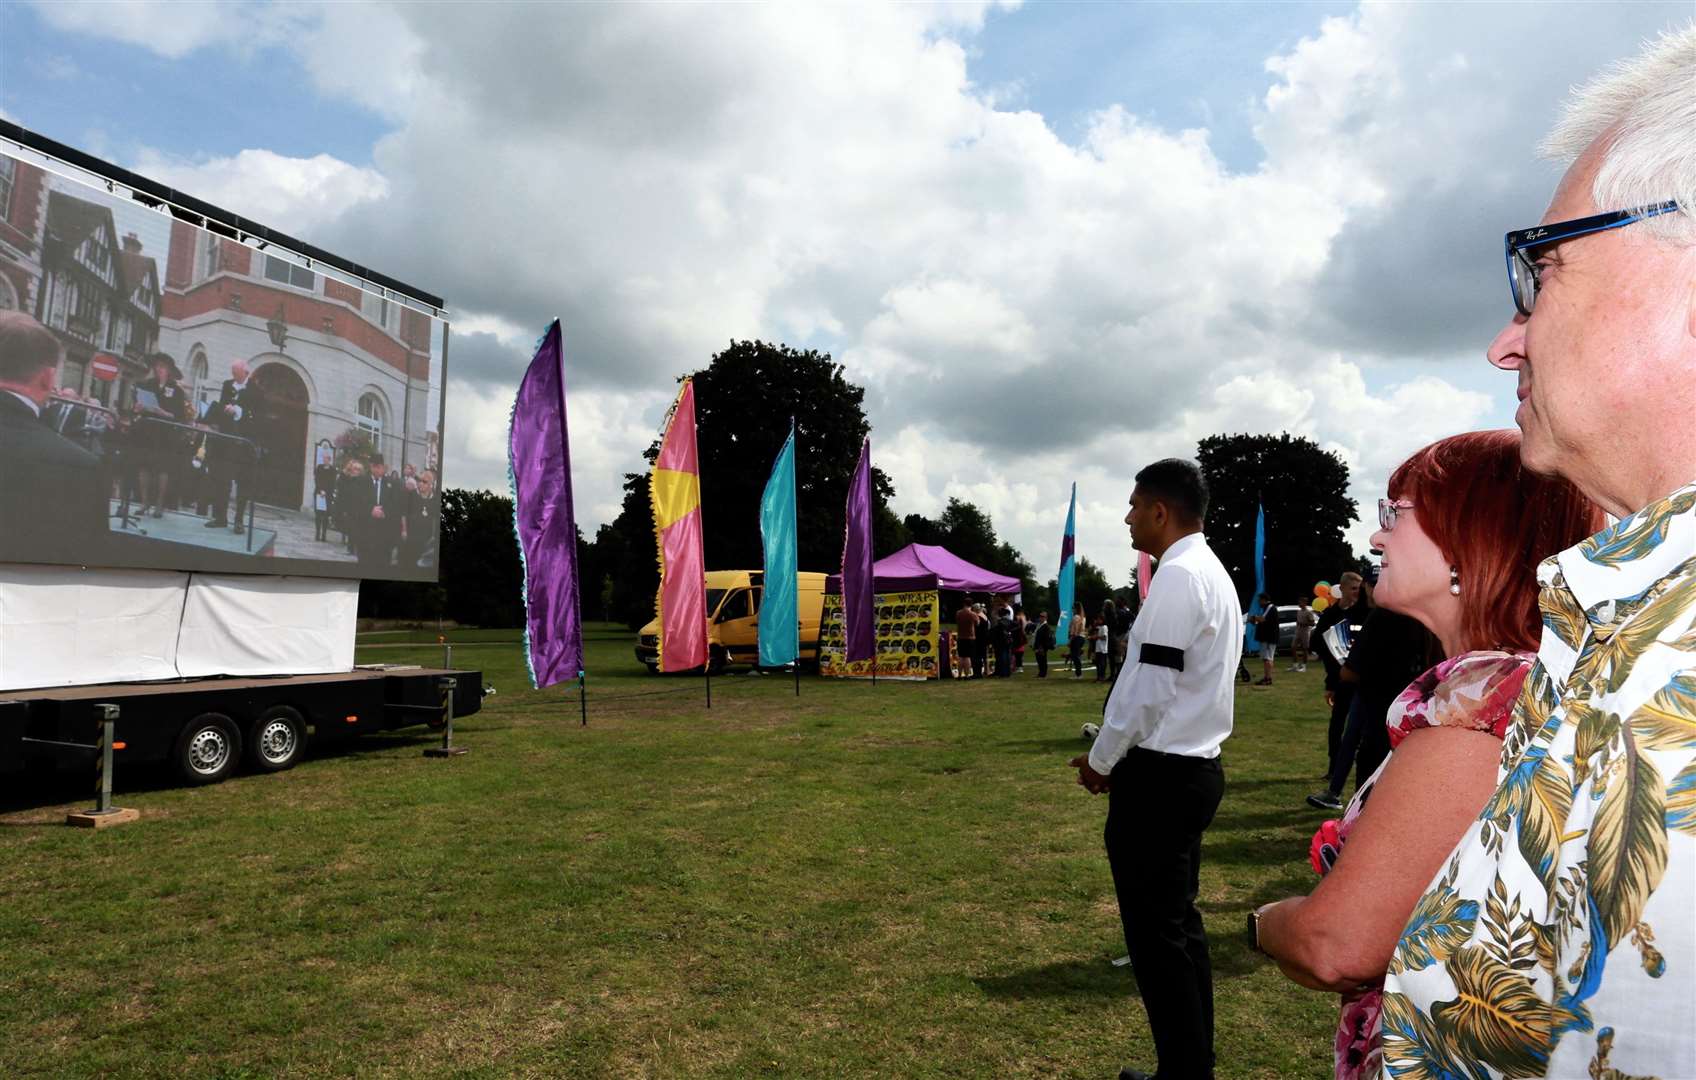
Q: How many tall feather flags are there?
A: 7